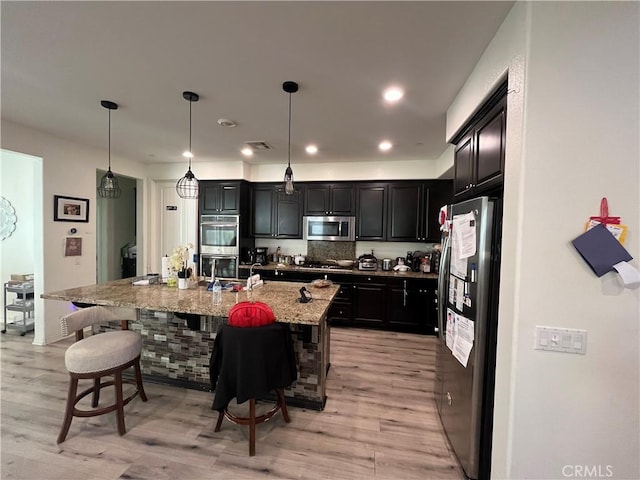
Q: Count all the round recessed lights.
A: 5